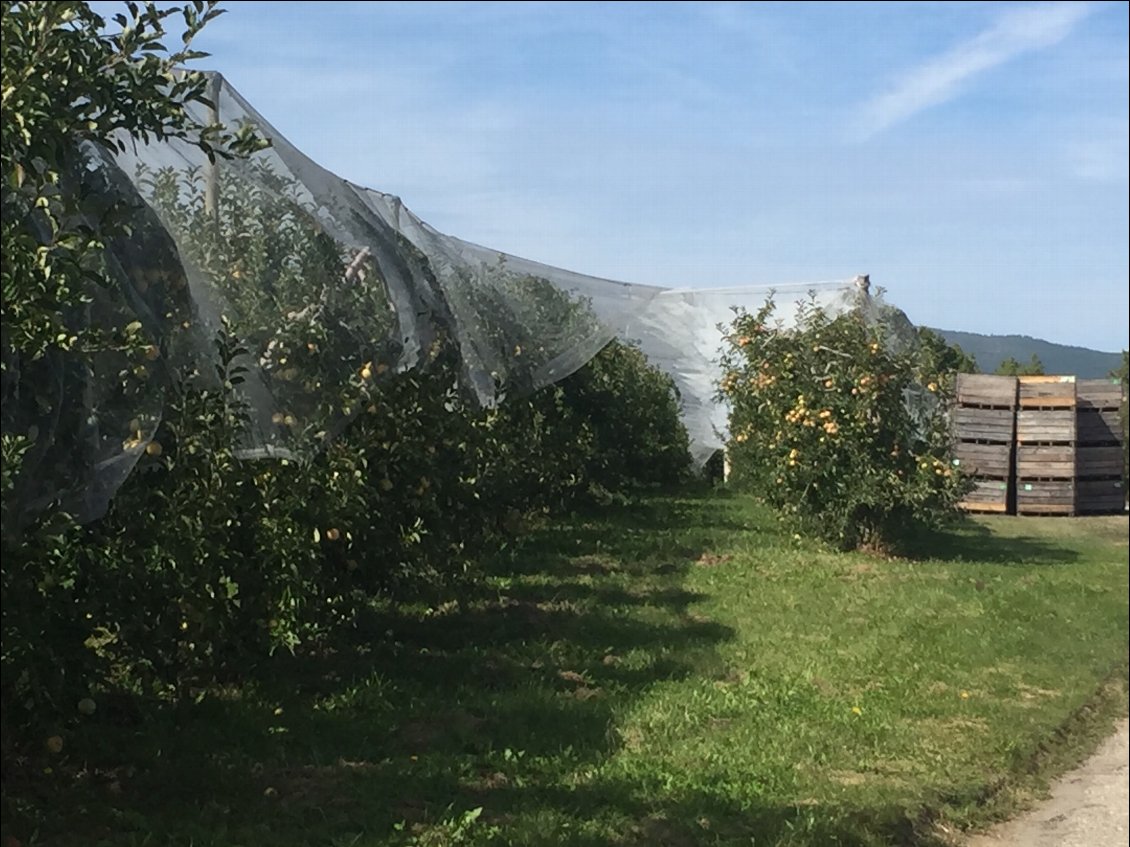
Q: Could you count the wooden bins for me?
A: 12